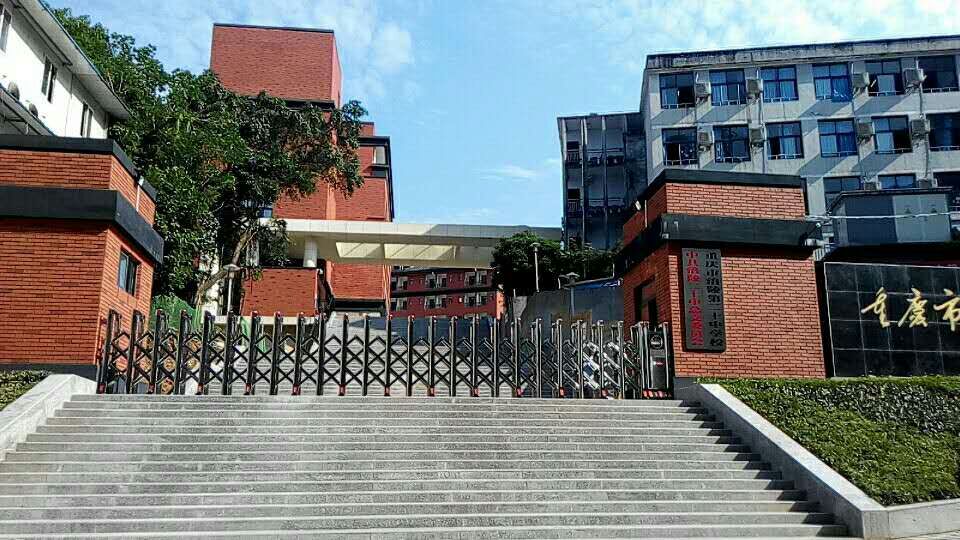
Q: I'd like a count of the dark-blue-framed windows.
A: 15